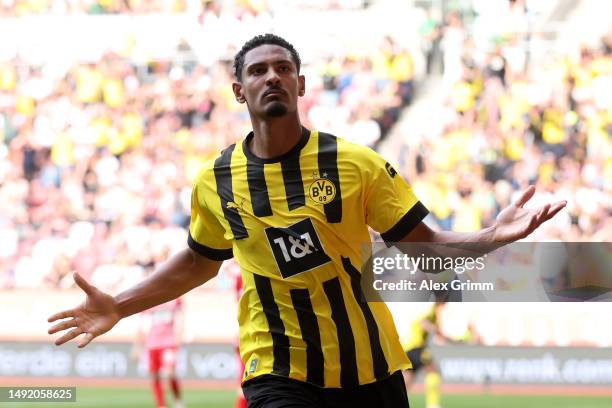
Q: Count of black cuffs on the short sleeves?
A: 2